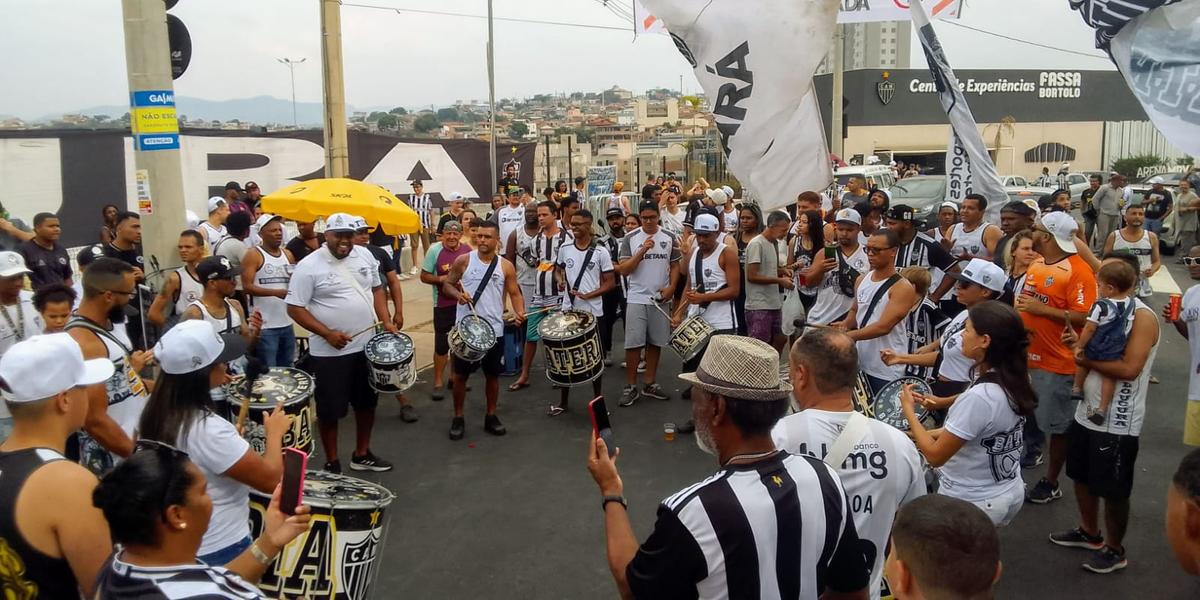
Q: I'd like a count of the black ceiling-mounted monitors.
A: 0